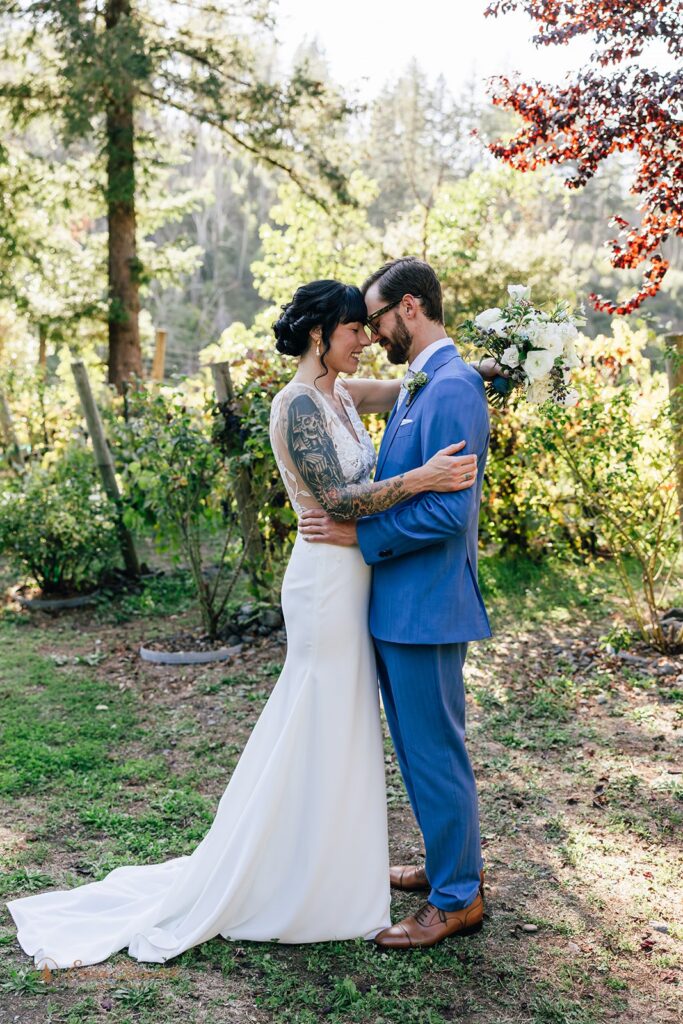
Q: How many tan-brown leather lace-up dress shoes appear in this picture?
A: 2